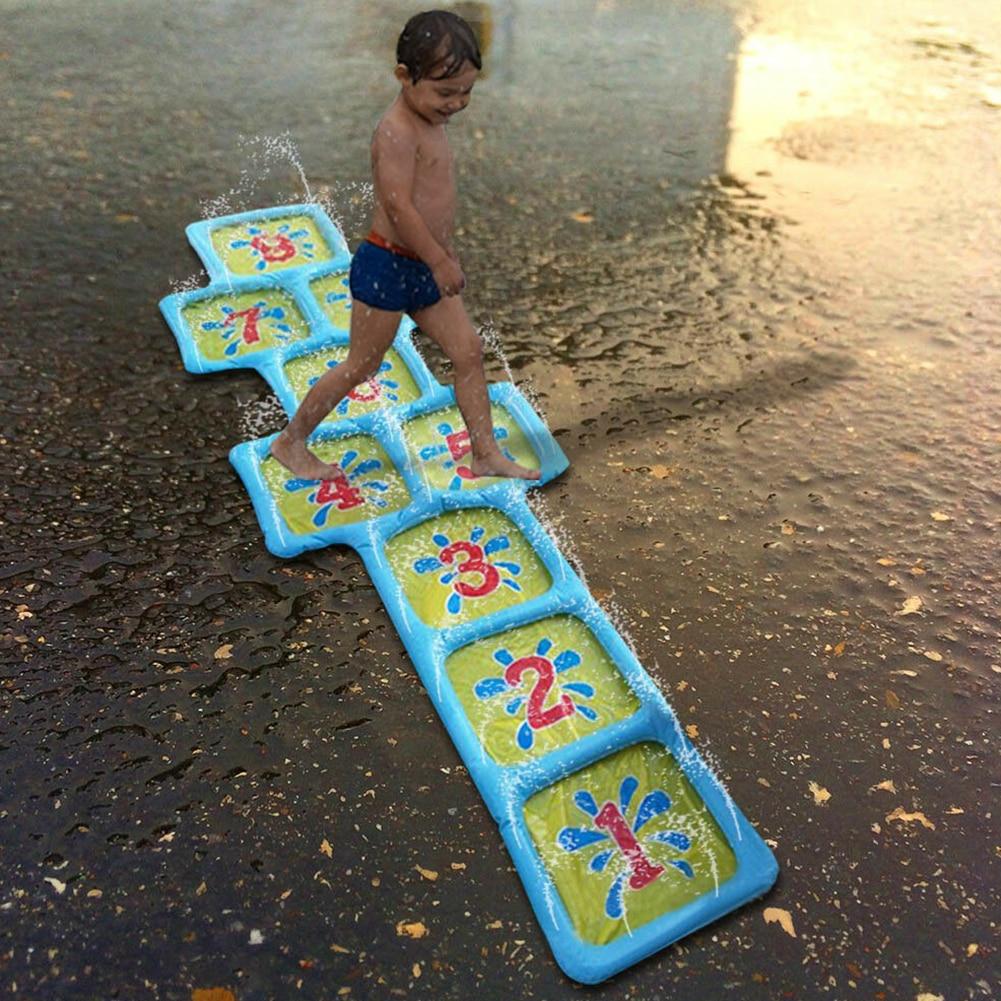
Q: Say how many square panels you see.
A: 9